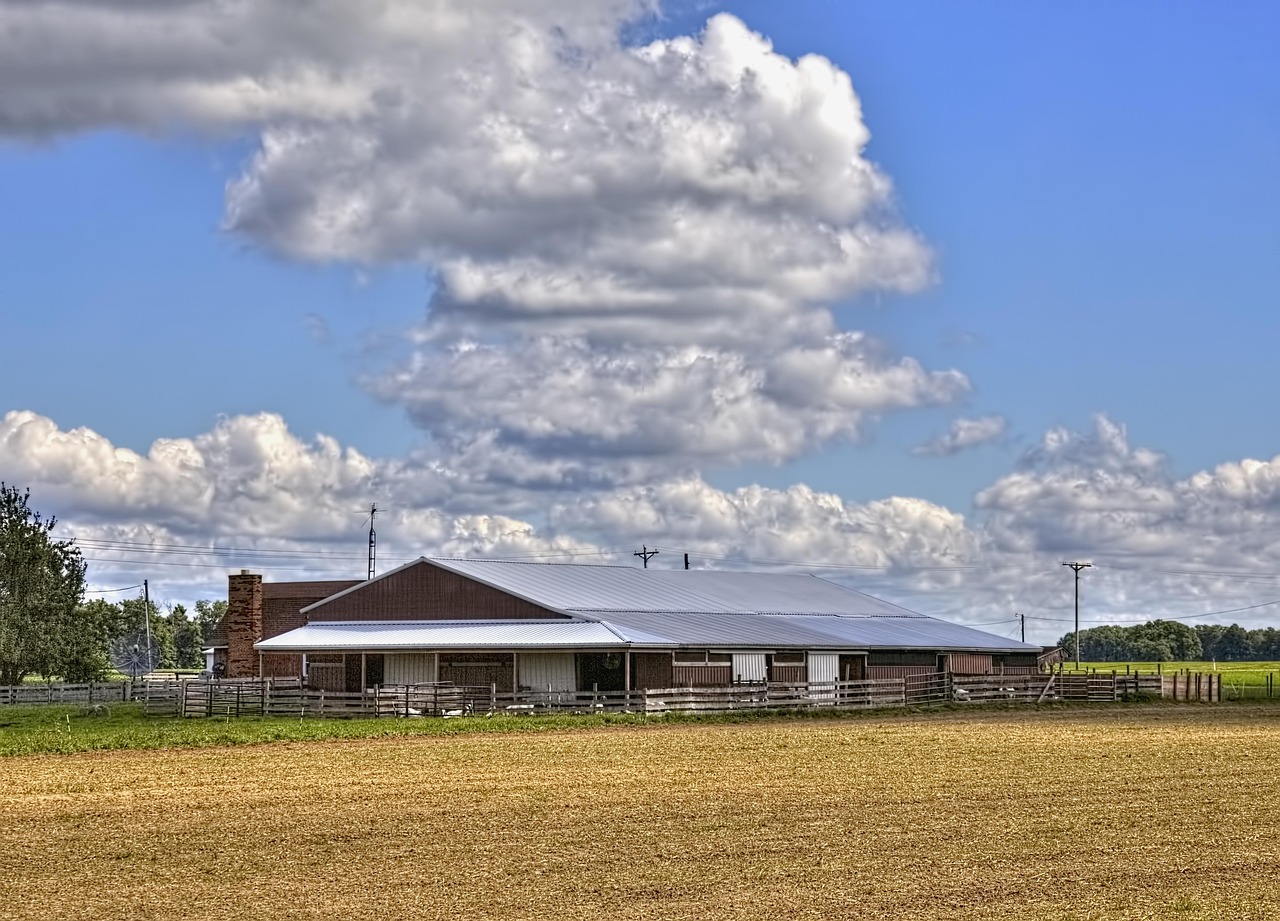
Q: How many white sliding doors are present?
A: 4